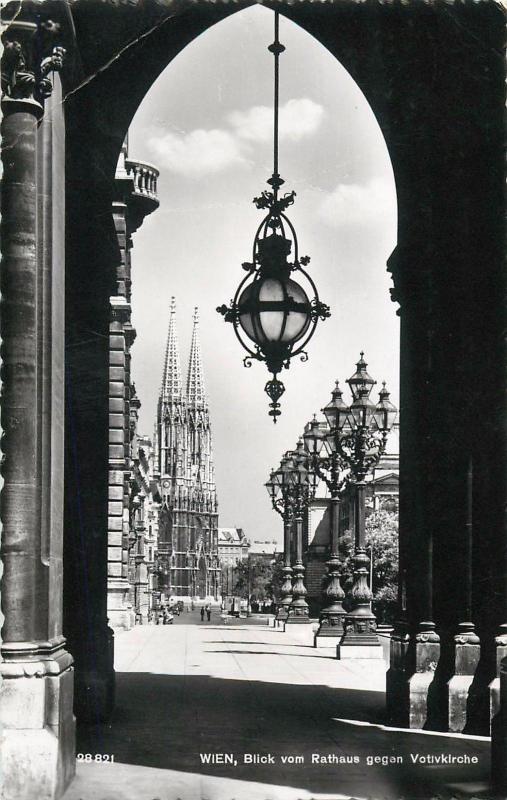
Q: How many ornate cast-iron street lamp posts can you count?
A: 4